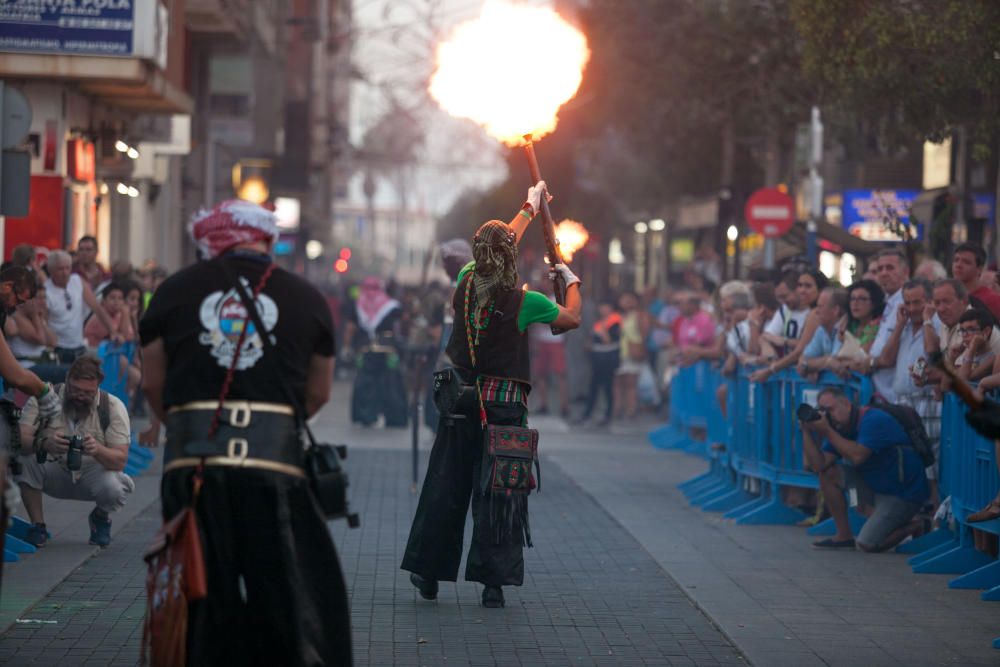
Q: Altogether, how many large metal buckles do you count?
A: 2